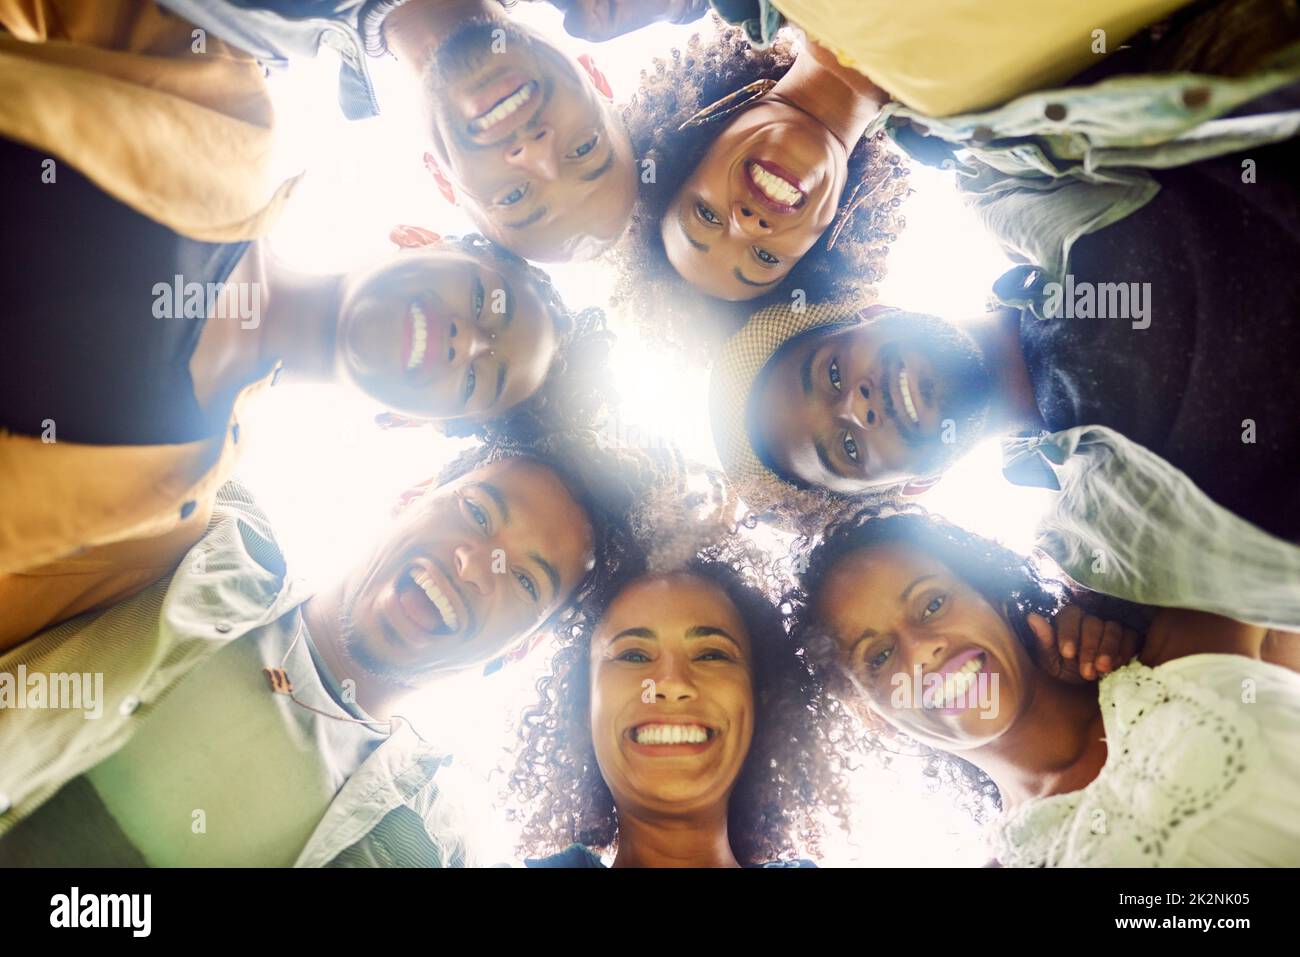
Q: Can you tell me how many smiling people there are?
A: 7